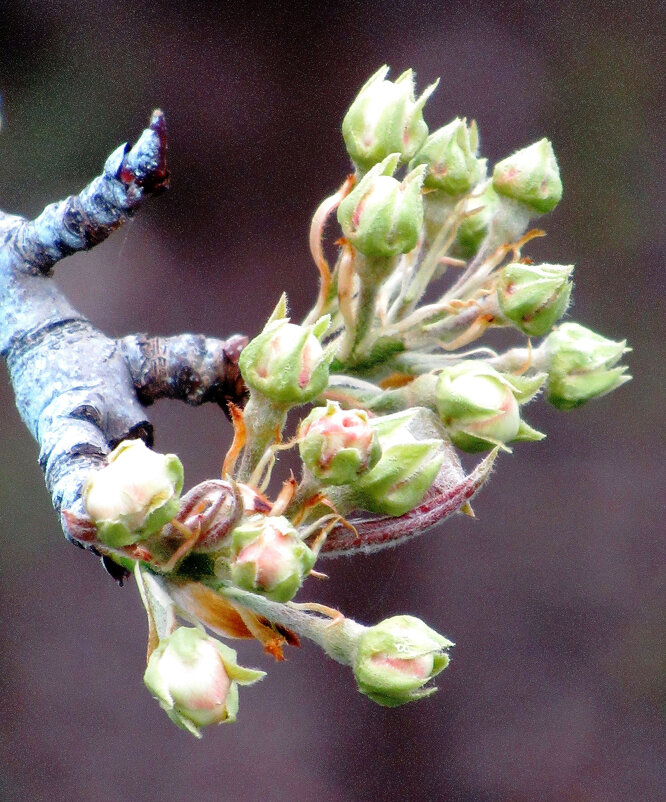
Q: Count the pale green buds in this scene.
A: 15